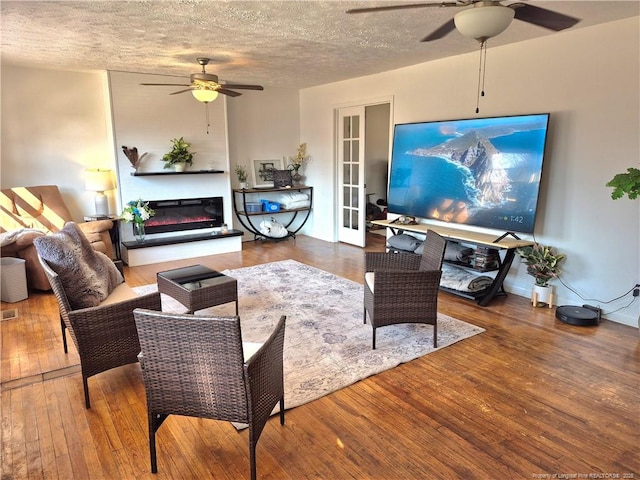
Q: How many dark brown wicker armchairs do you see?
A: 3